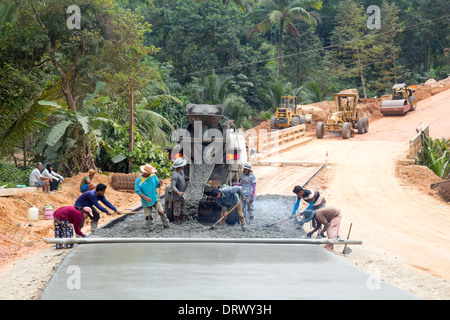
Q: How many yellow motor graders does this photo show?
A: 1